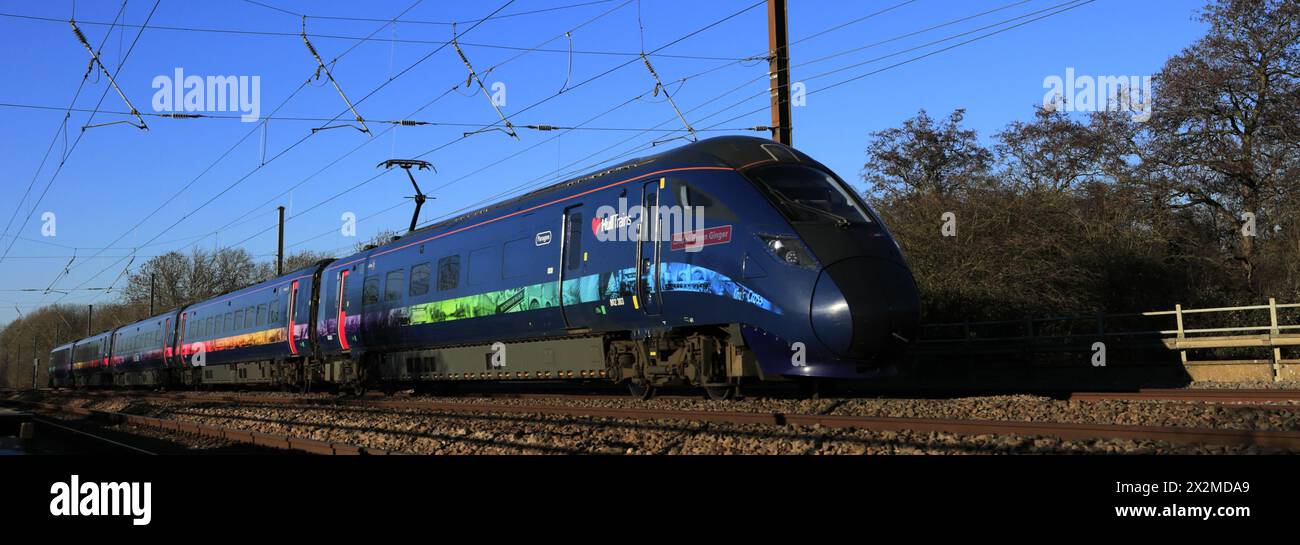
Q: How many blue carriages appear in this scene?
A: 5